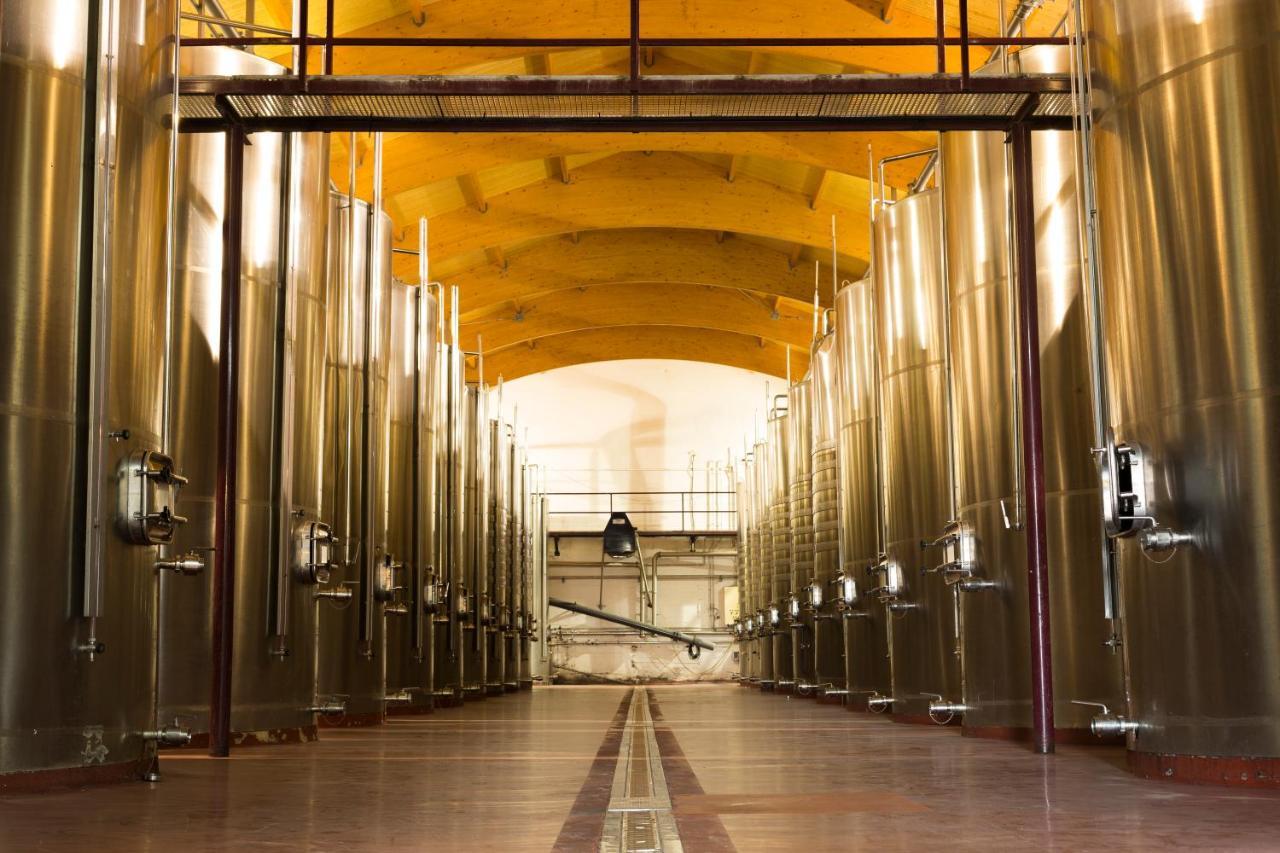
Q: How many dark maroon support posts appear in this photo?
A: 2